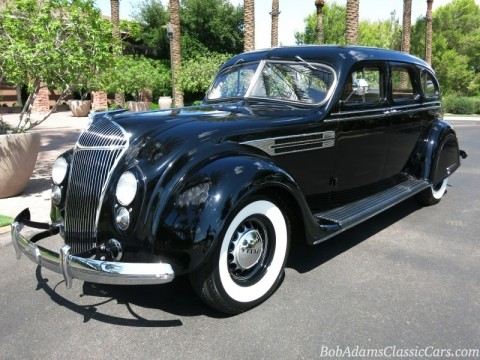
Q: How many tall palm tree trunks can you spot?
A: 8